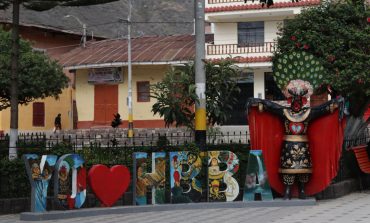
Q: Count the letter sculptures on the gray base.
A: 6